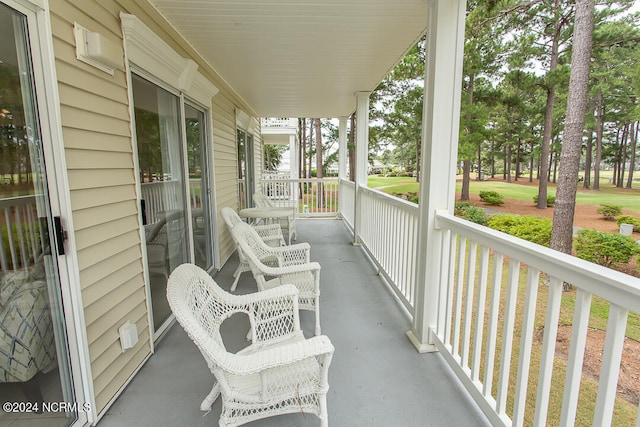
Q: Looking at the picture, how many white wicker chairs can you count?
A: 4